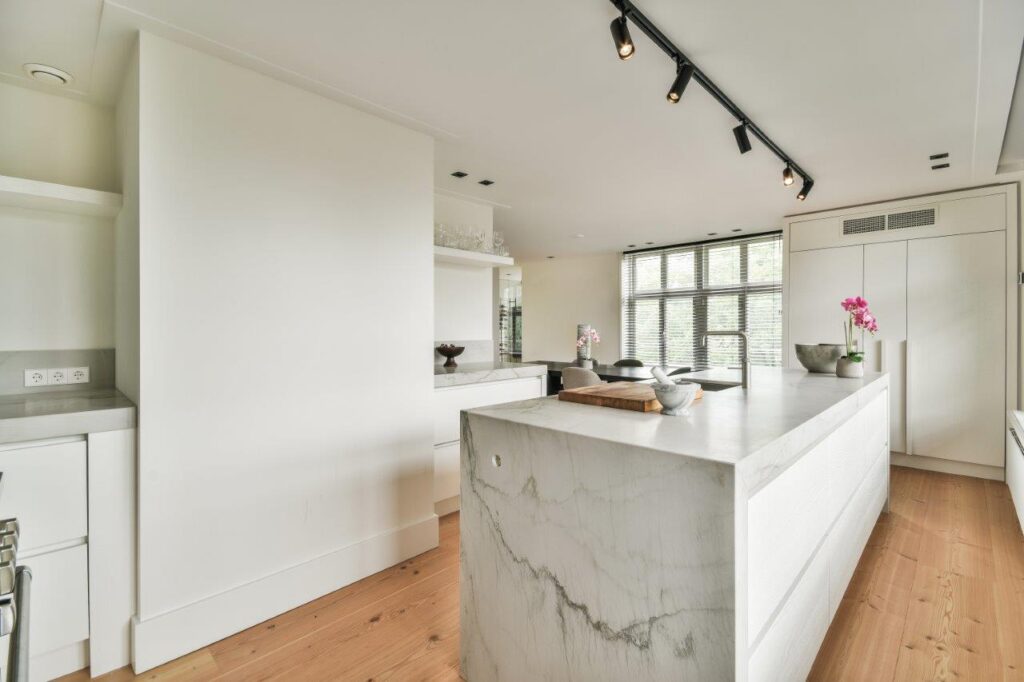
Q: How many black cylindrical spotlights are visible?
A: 5